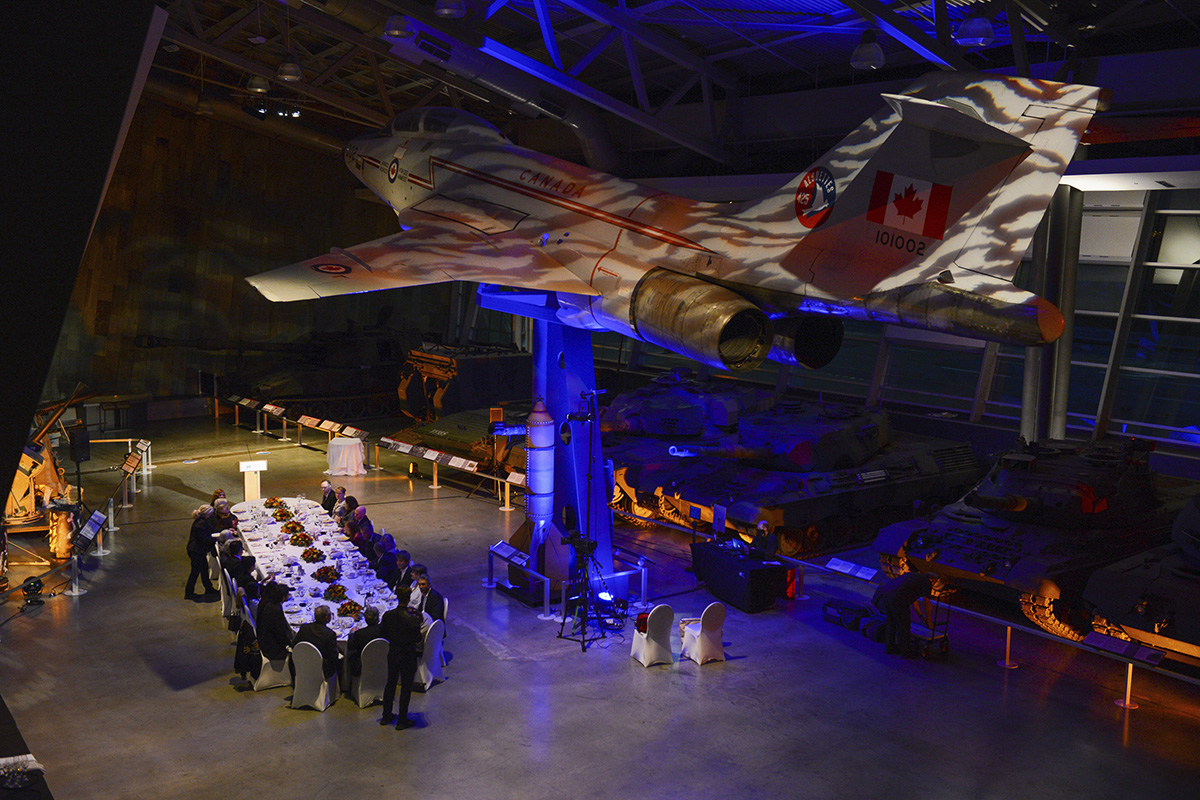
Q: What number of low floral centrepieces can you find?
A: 8